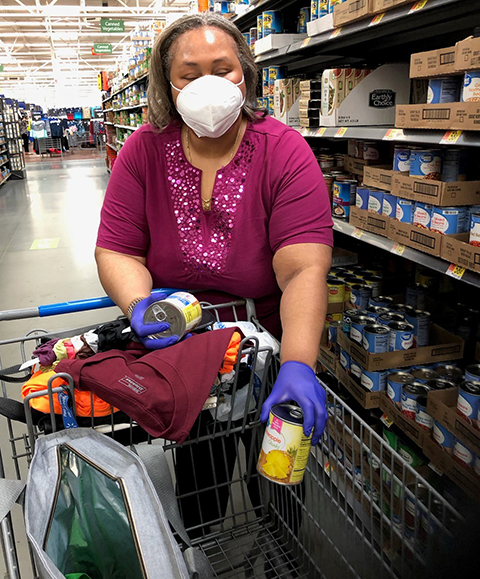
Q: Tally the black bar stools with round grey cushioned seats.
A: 0